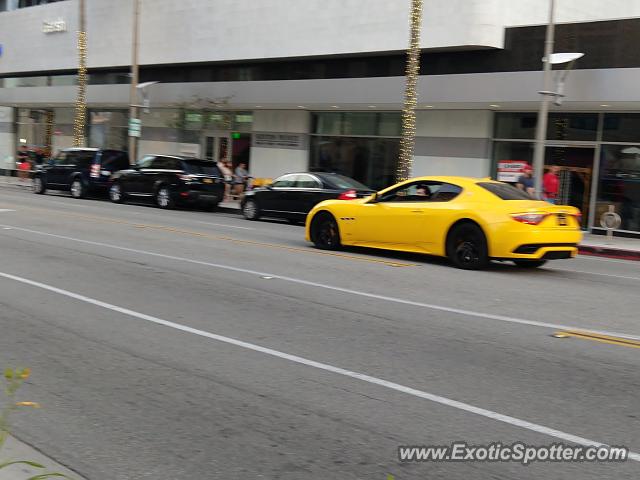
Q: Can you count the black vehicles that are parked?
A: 3